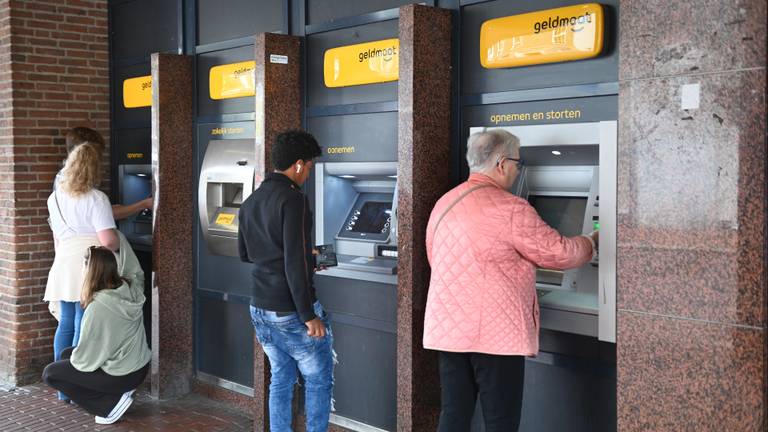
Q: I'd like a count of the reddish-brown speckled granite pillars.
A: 4